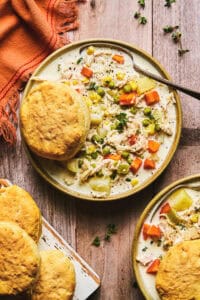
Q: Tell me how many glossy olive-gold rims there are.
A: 2